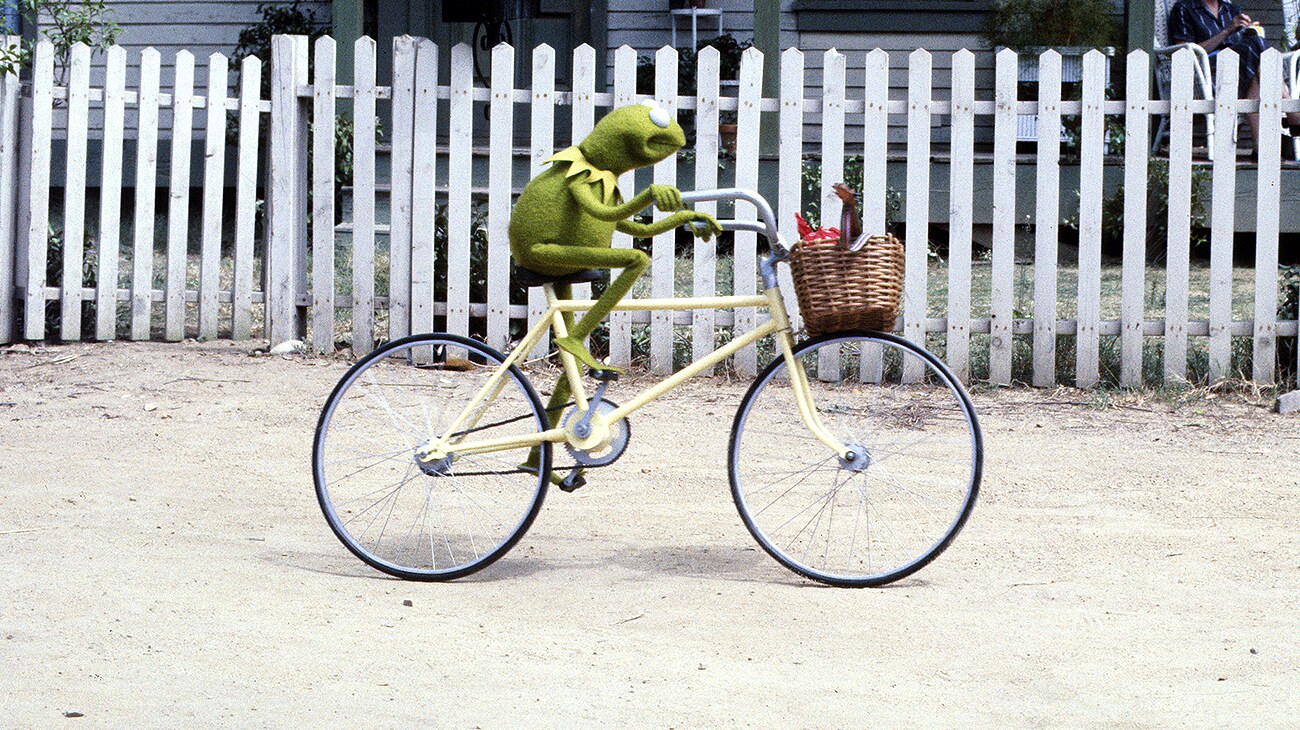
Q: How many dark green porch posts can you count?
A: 3